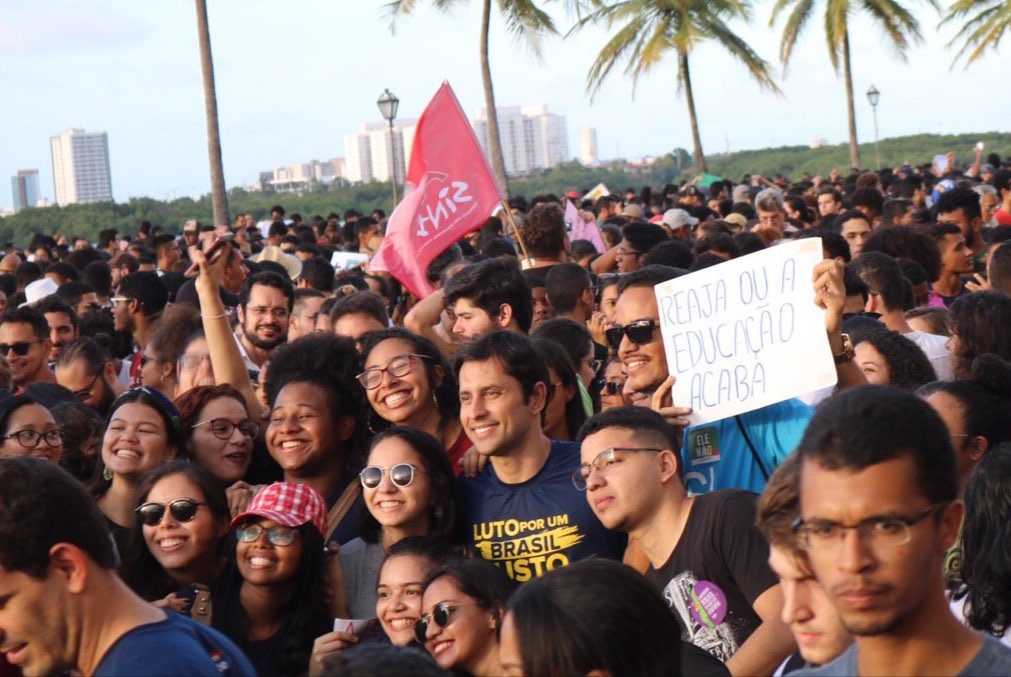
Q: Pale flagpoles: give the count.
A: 1